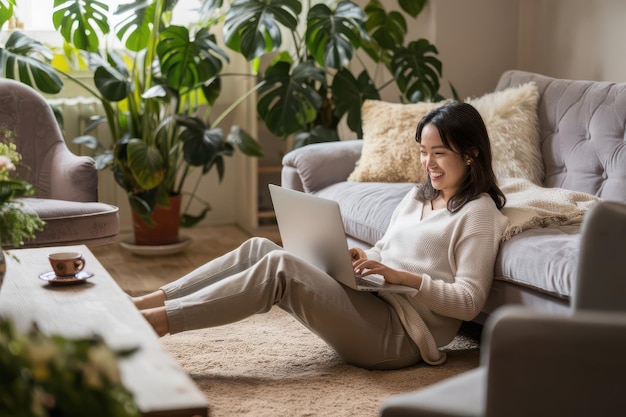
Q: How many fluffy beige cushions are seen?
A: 2